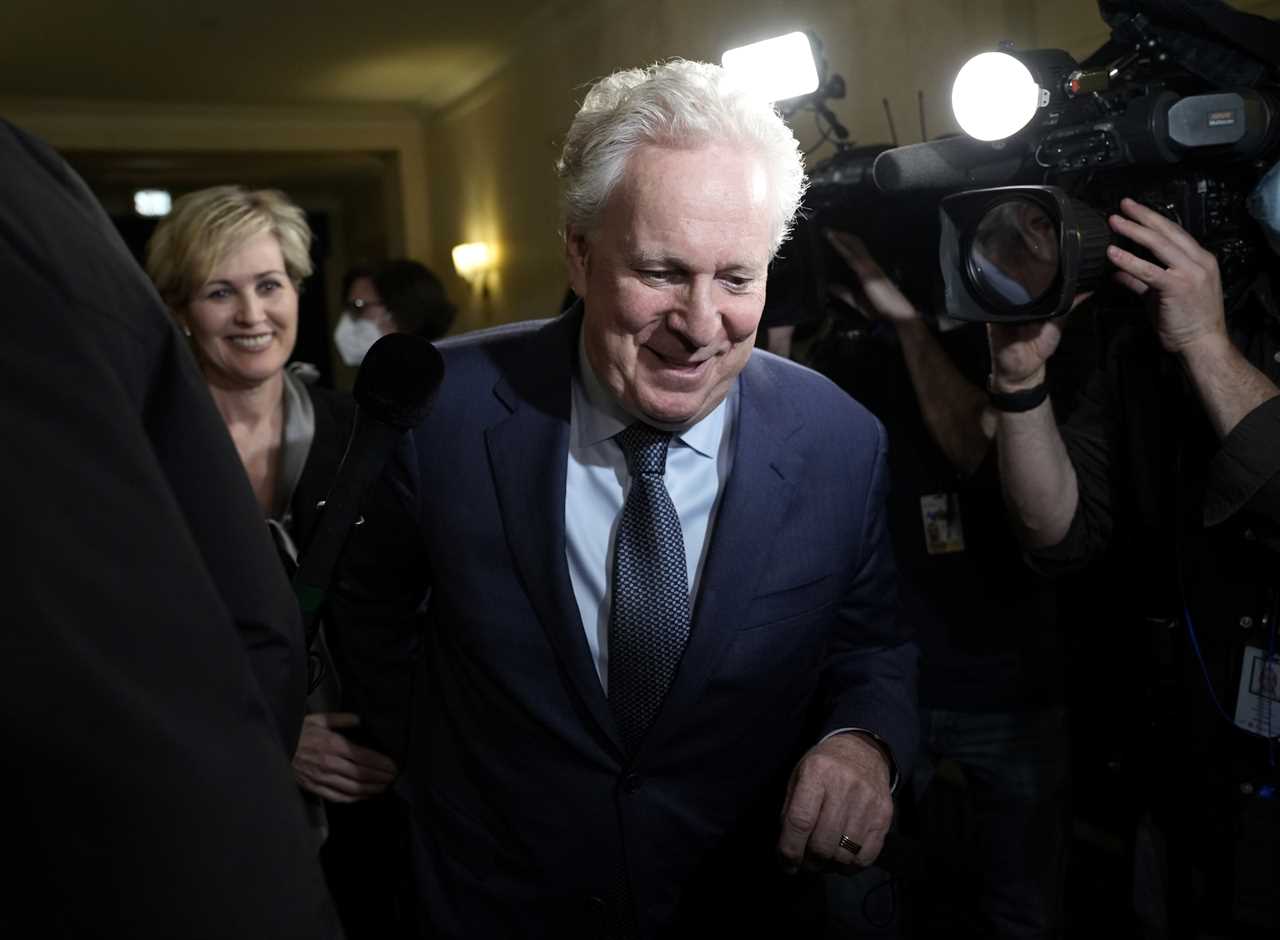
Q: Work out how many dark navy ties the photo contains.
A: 1